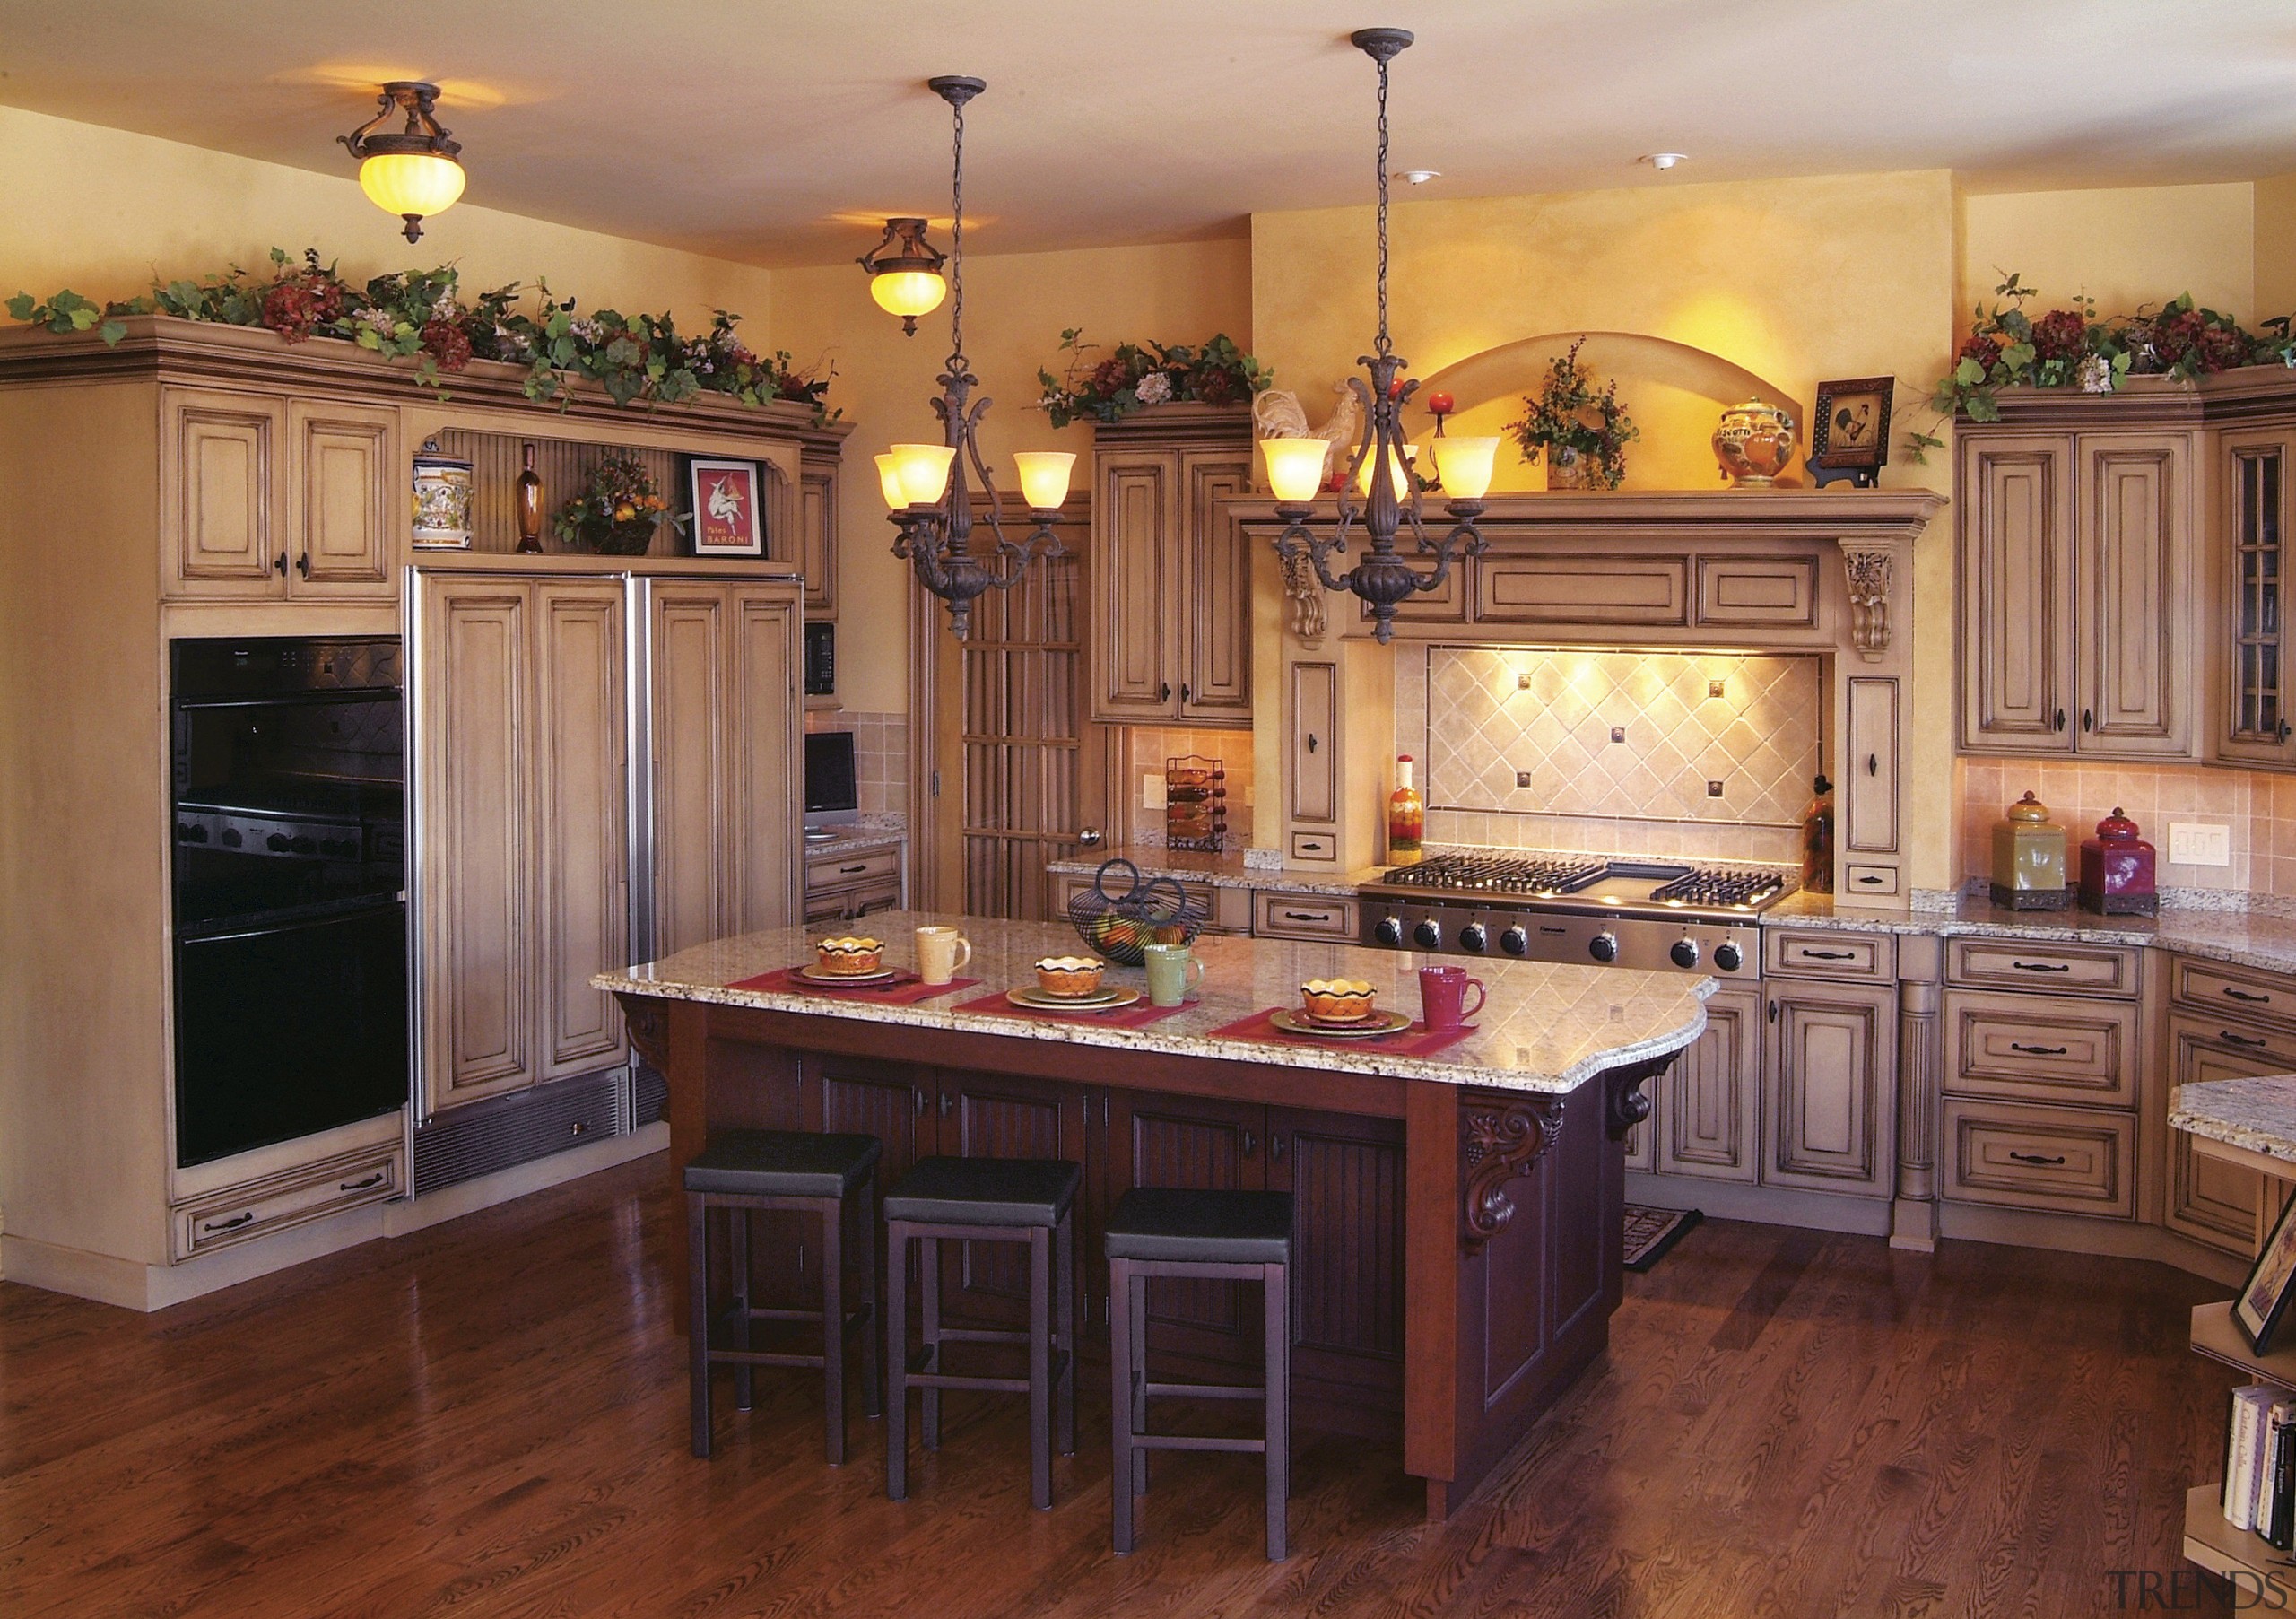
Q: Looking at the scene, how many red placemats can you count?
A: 3